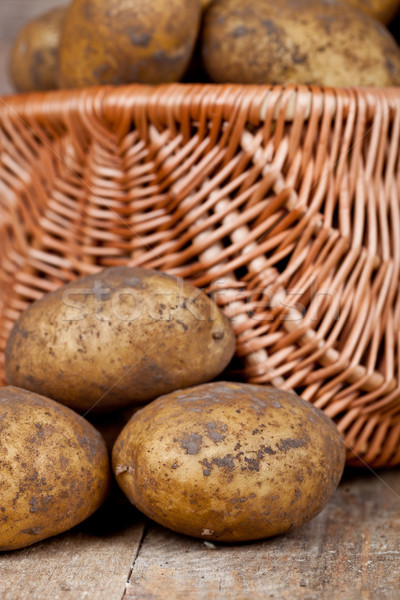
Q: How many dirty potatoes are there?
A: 7